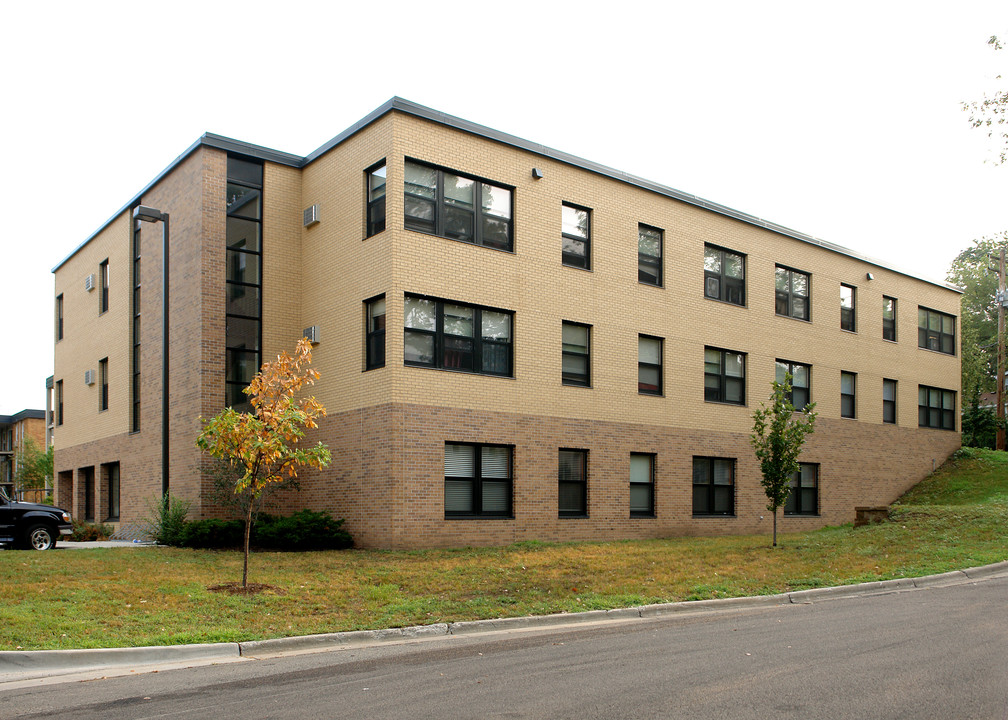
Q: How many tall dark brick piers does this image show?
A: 1